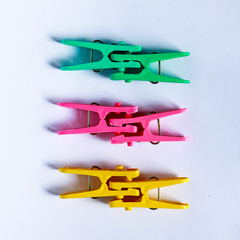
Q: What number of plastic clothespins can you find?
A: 6